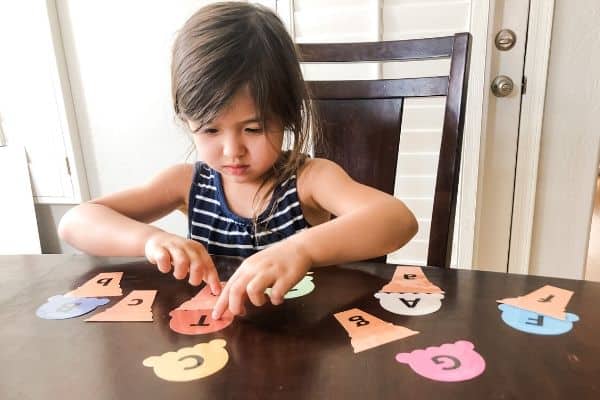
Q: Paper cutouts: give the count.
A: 13